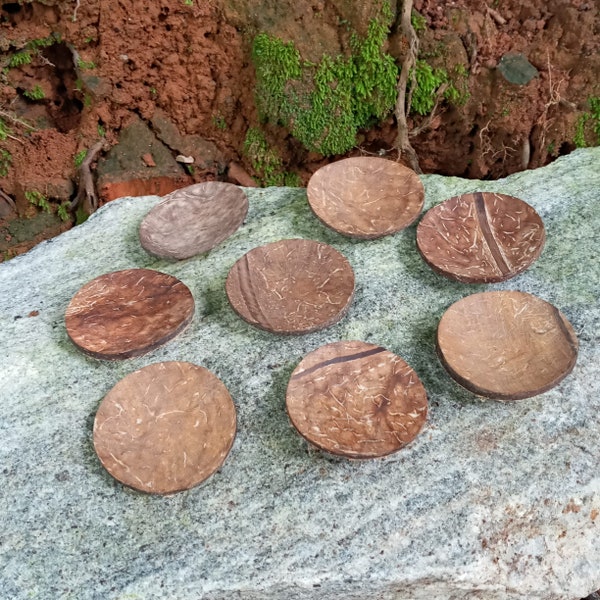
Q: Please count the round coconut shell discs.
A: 8